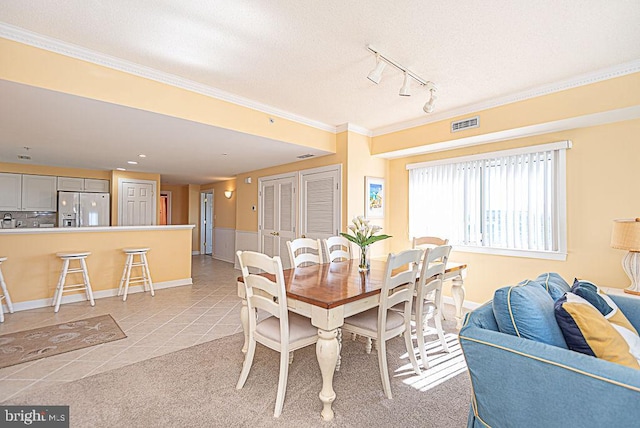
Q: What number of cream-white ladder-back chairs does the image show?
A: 6